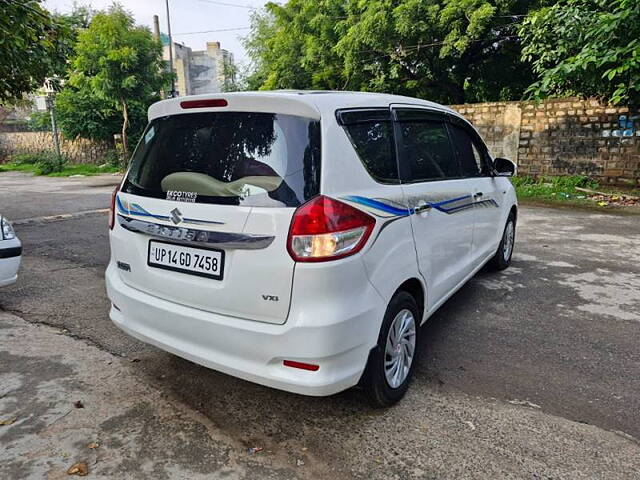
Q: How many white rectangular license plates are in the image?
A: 1